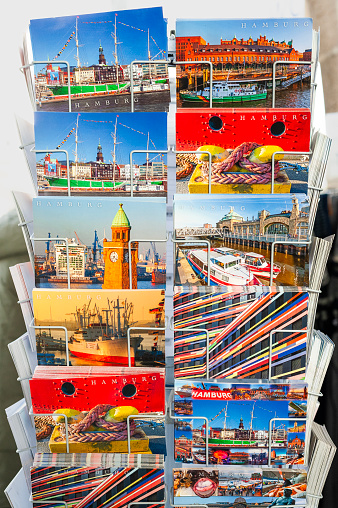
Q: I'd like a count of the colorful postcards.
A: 12